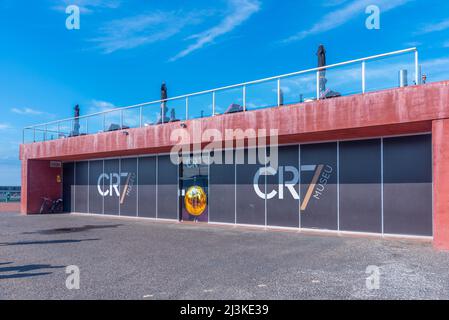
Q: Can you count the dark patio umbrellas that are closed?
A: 3